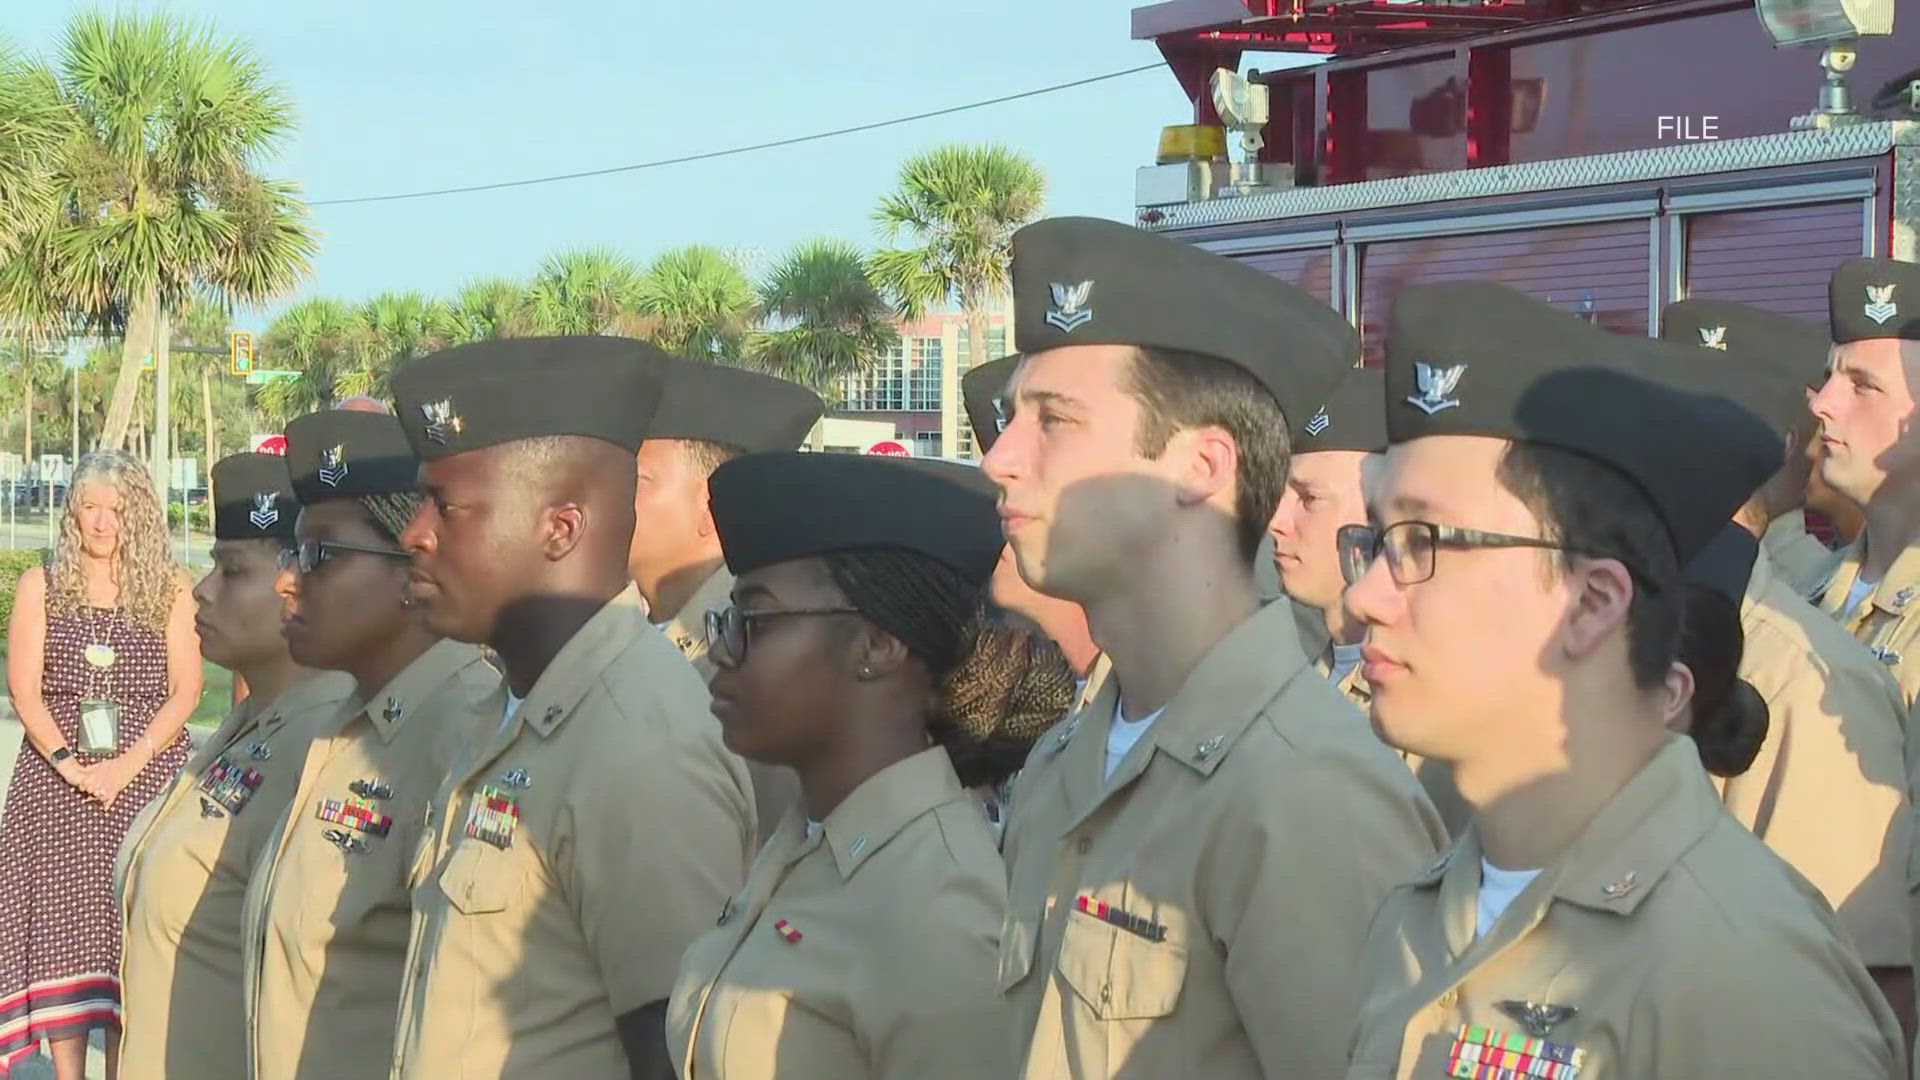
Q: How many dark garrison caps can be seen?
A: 12